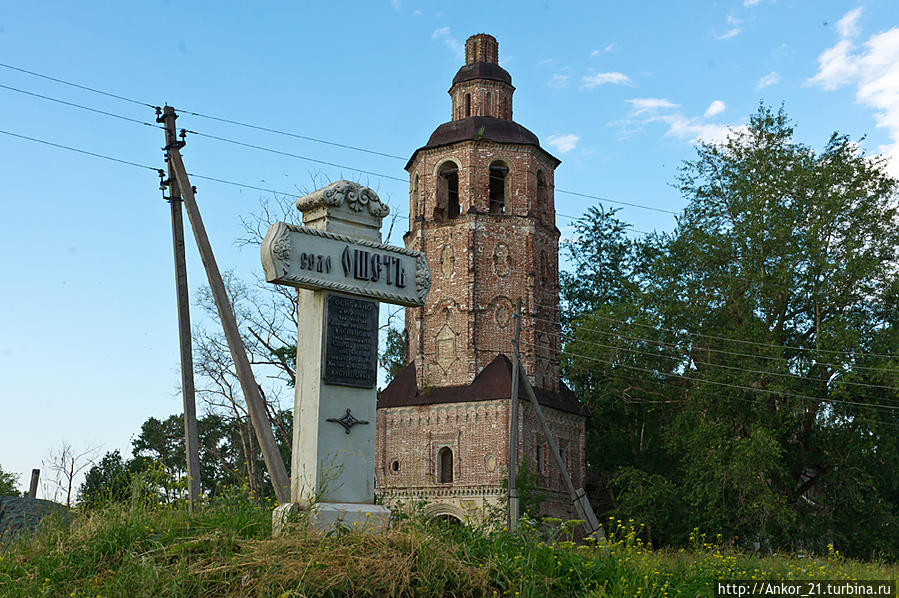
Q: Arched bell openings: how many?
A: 4